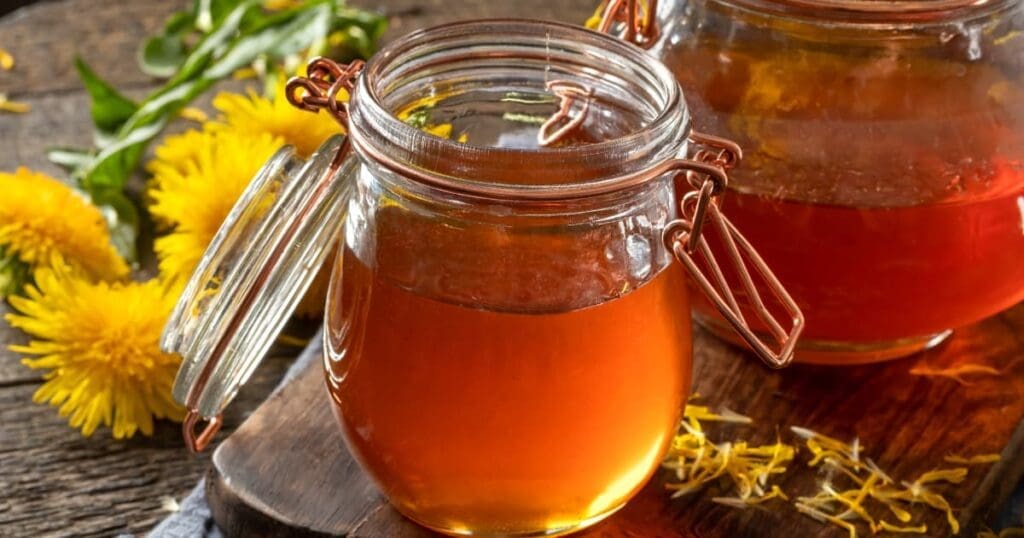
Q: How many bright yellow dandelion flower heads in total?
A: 4